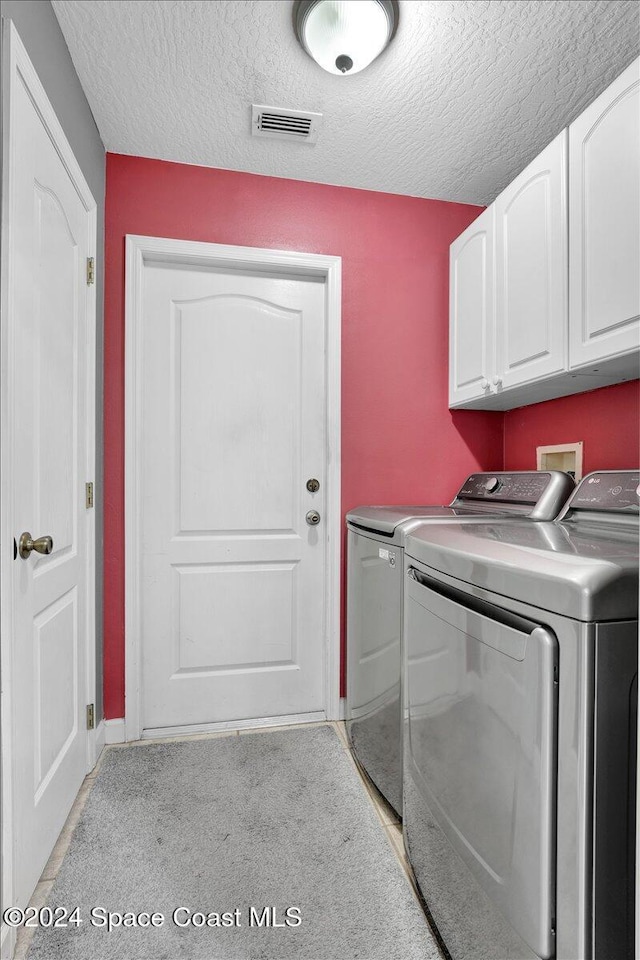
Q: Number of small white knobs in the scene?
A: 2